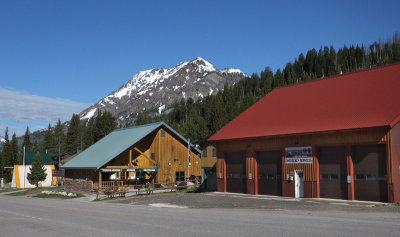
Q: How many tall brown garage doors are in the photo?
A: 4